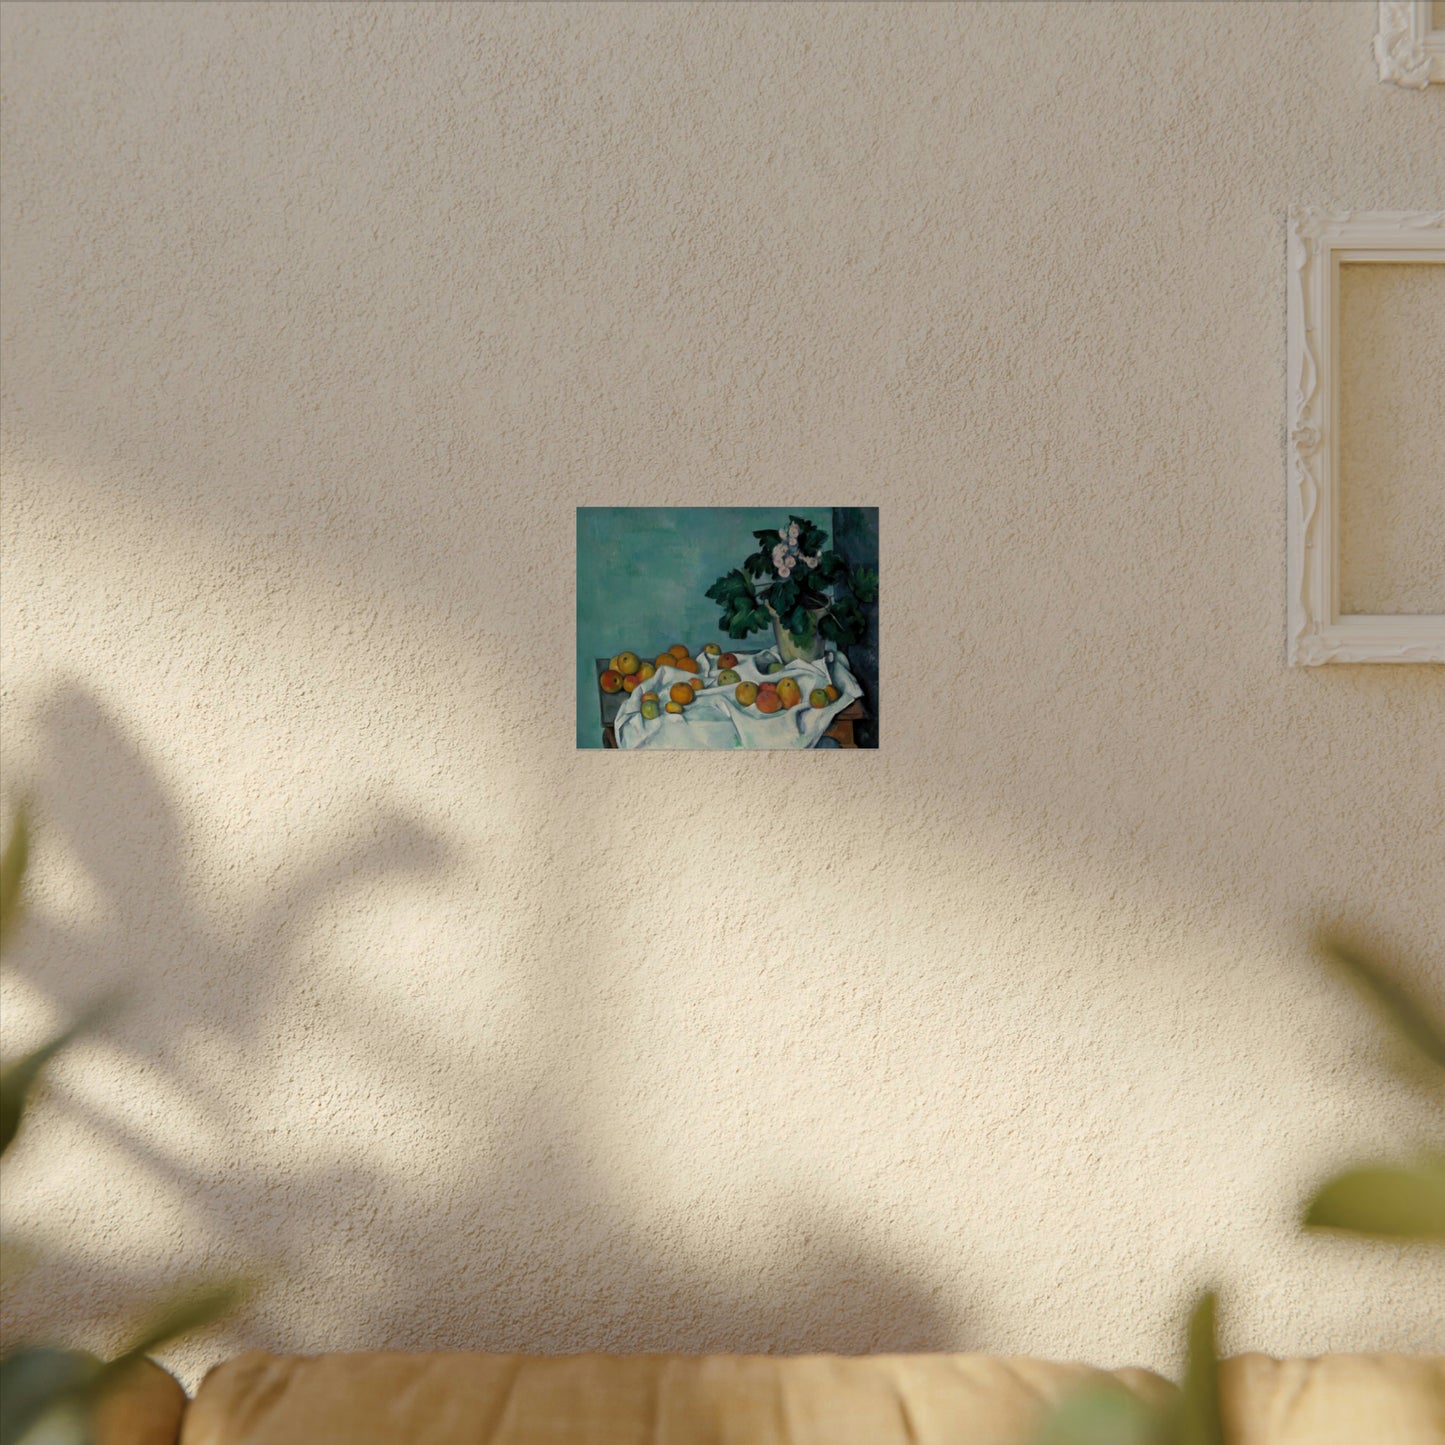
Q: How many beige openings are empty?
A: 2